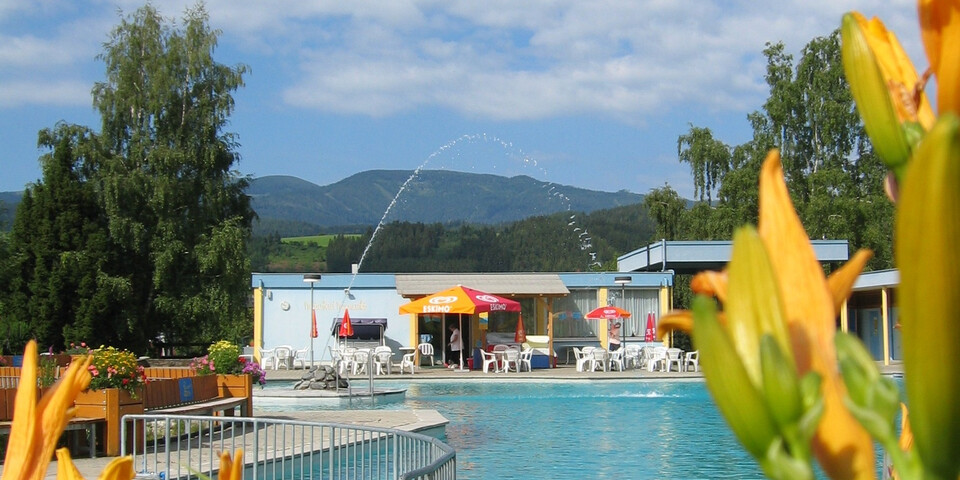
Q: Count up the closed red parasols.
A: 5